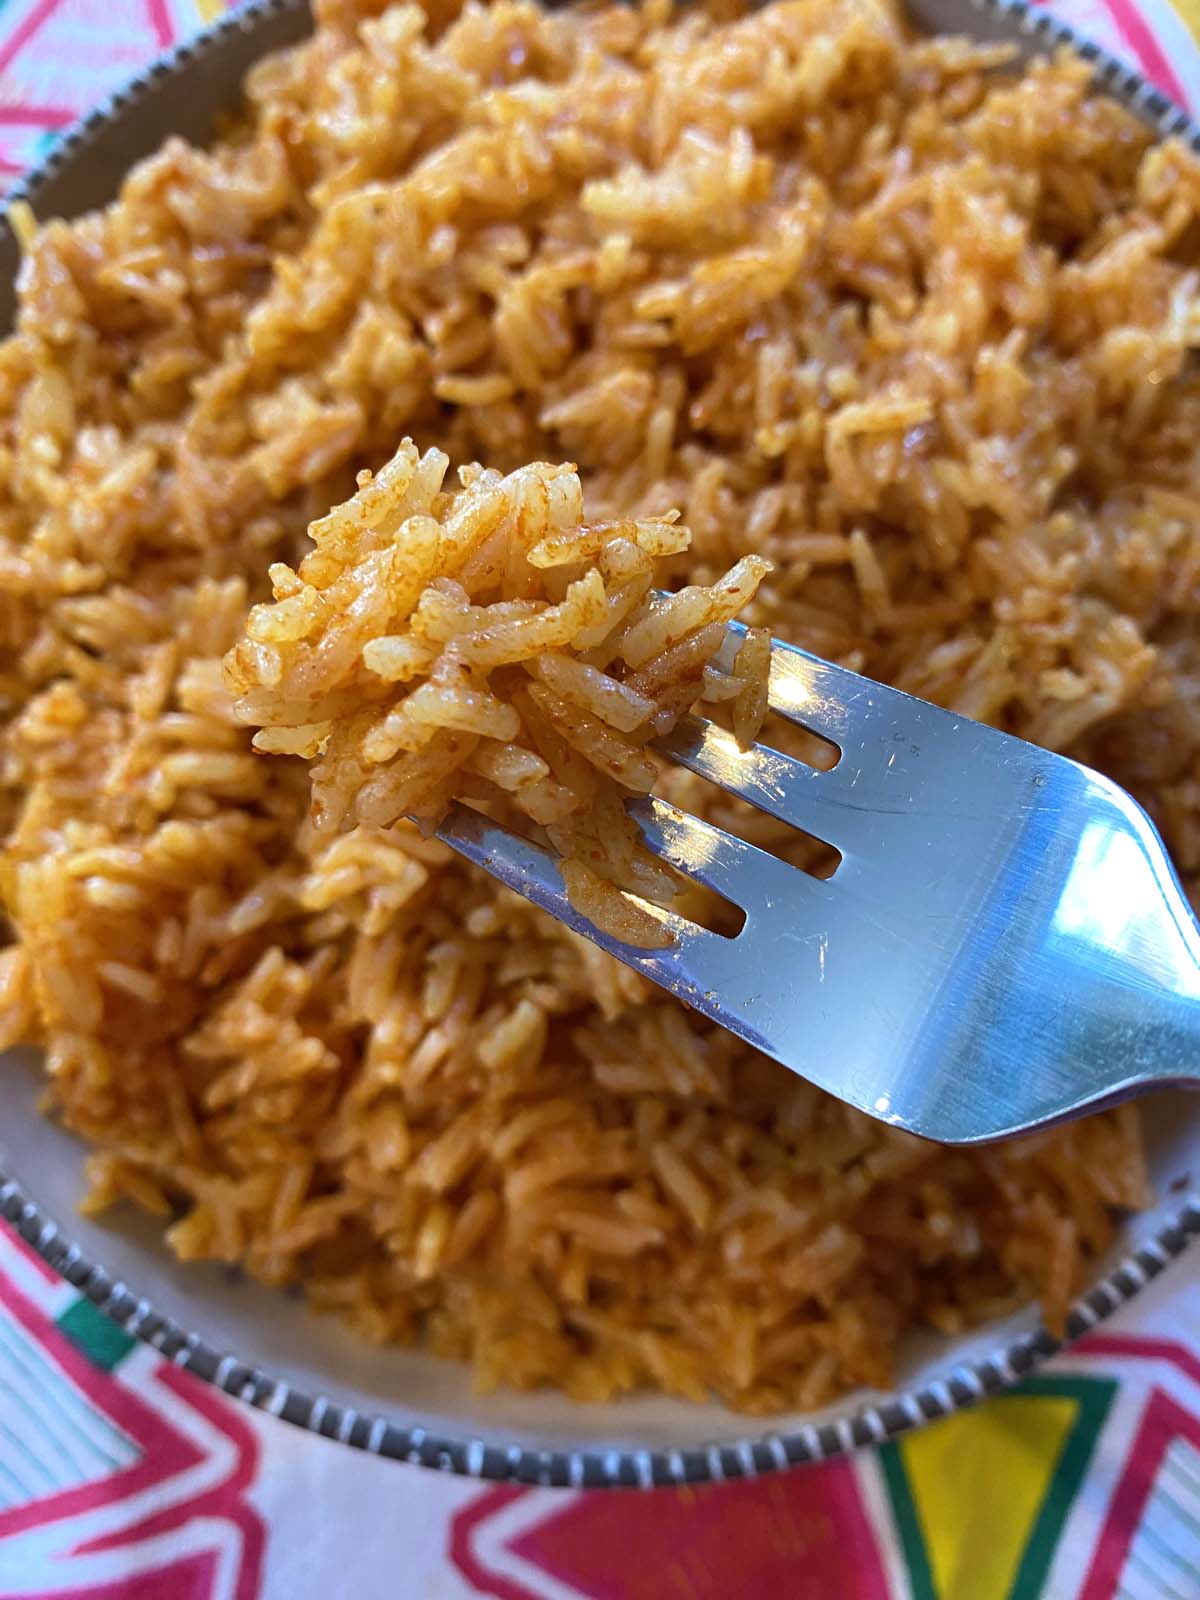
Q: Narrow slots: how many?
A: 3